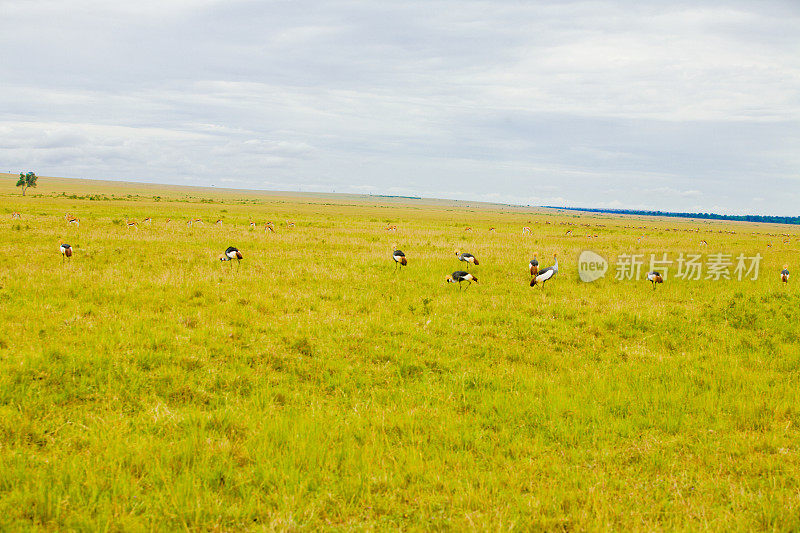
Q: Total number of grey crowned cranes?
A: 9